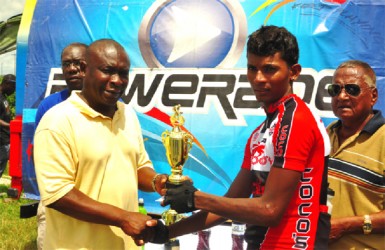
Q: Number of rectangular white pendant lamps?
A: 0